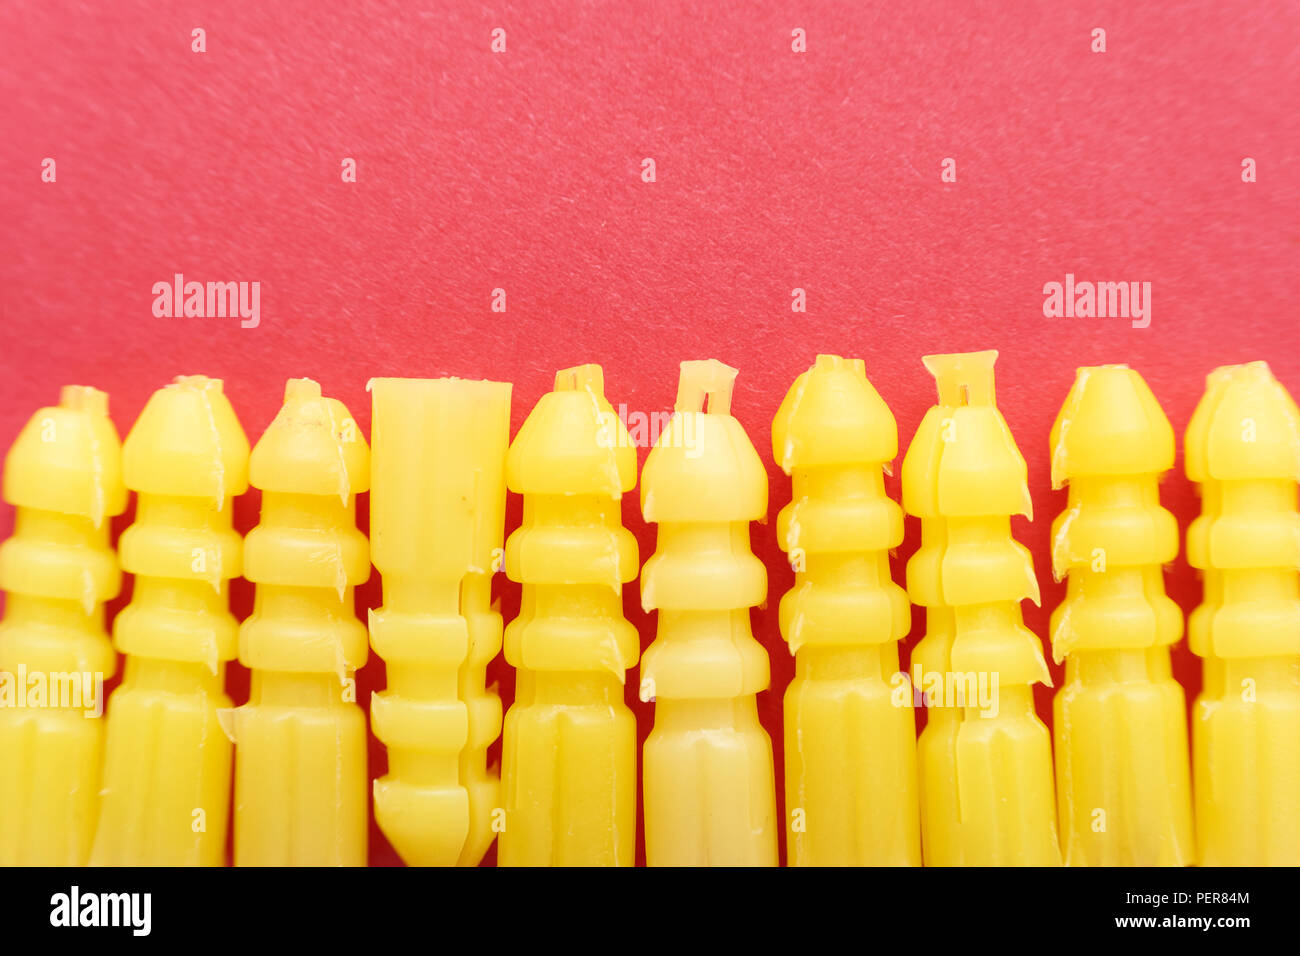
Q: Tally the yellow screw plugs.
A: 10